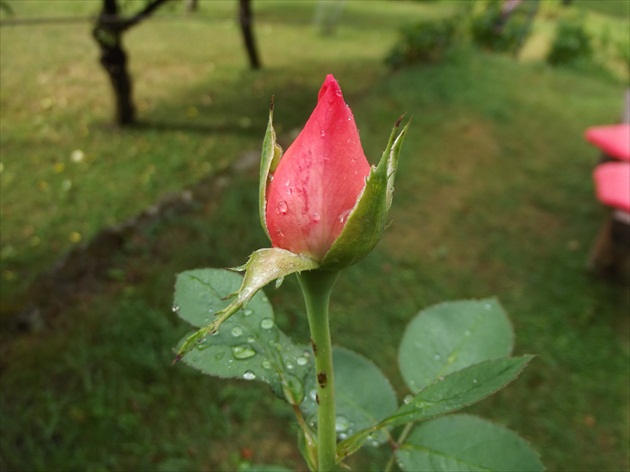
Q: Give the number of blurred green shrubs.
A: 3